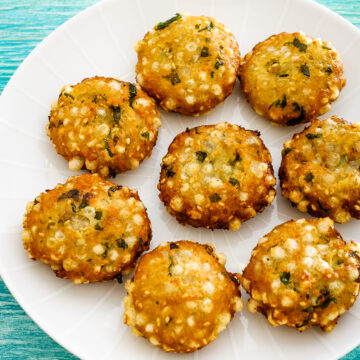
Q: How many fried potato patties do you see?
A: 8